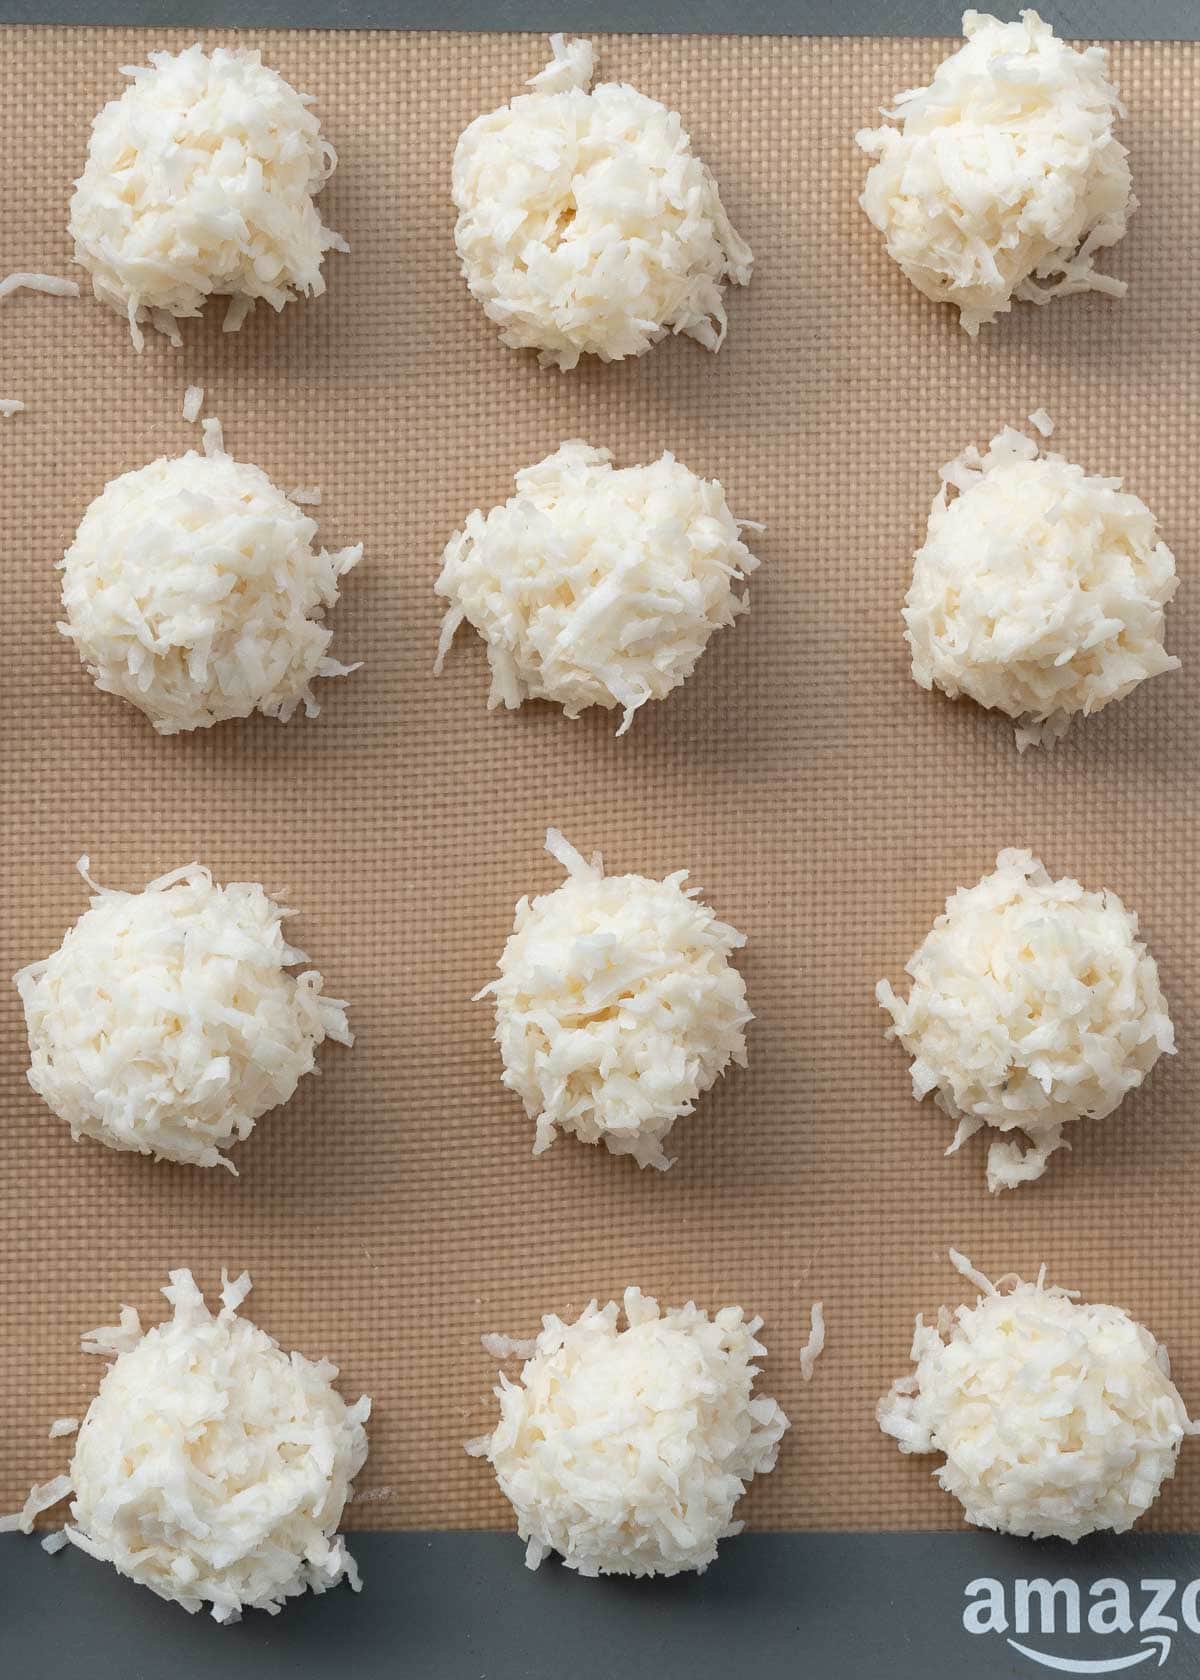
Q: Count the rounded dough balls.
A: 12